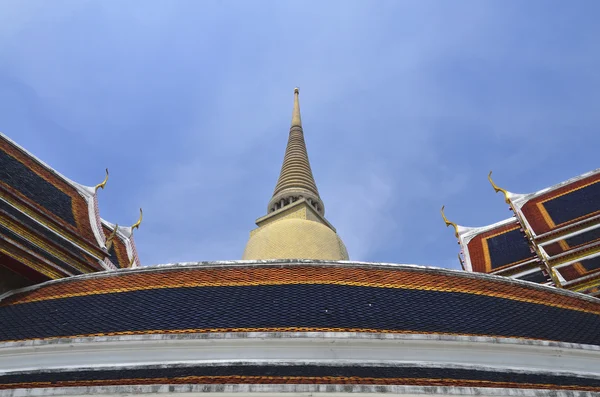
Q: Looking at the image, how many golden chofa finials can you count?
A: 4